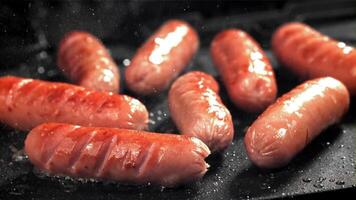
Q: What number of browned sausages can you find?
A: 8